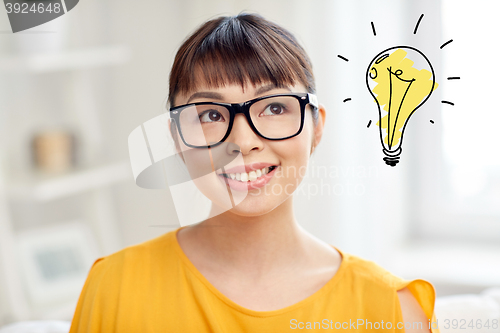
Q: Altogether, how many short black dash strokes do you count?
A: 9